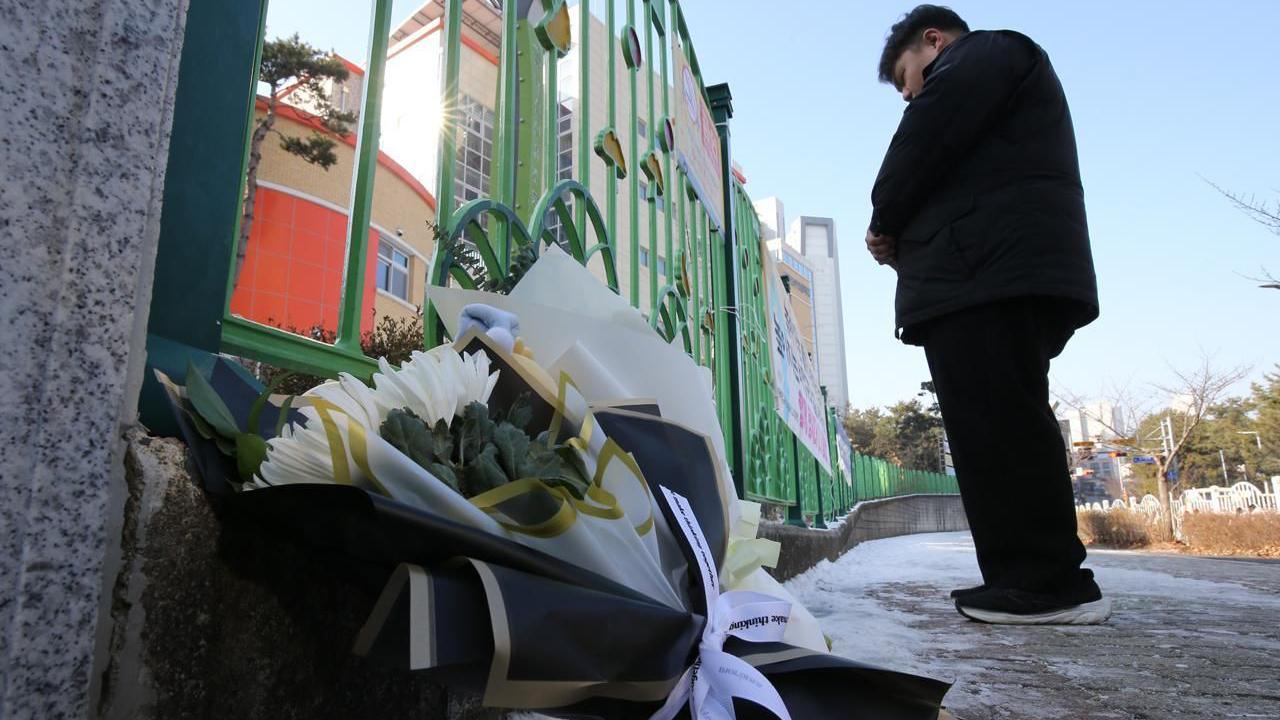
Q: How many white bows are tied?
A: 1